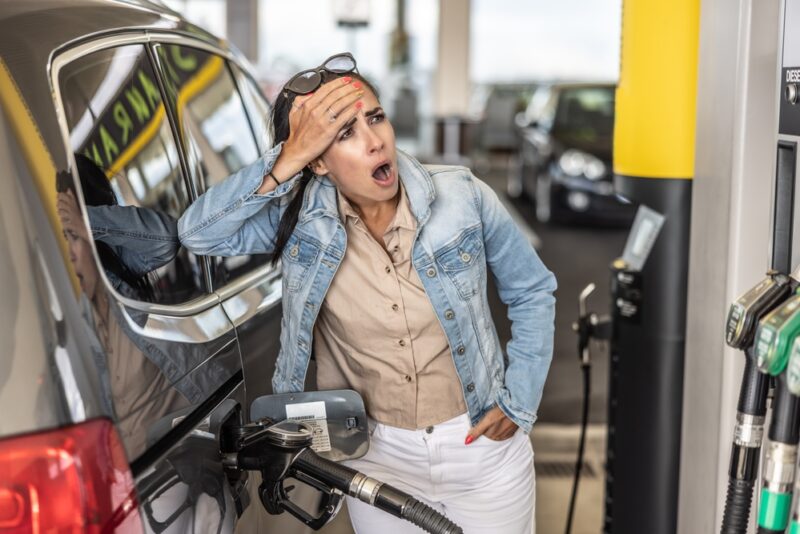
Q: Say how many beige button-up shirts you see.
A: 1